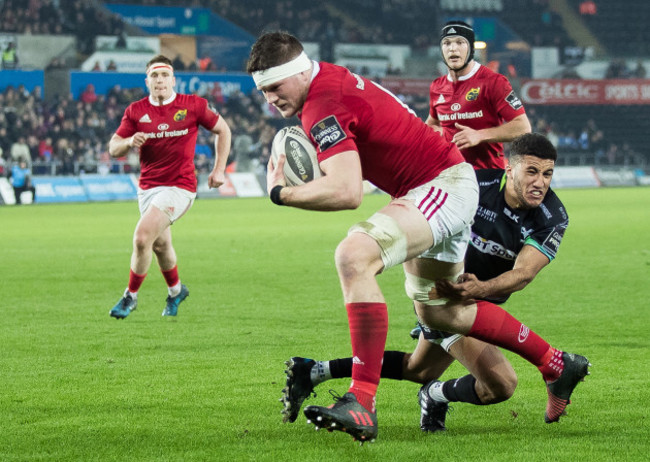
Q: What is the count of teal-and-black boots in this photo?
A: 2